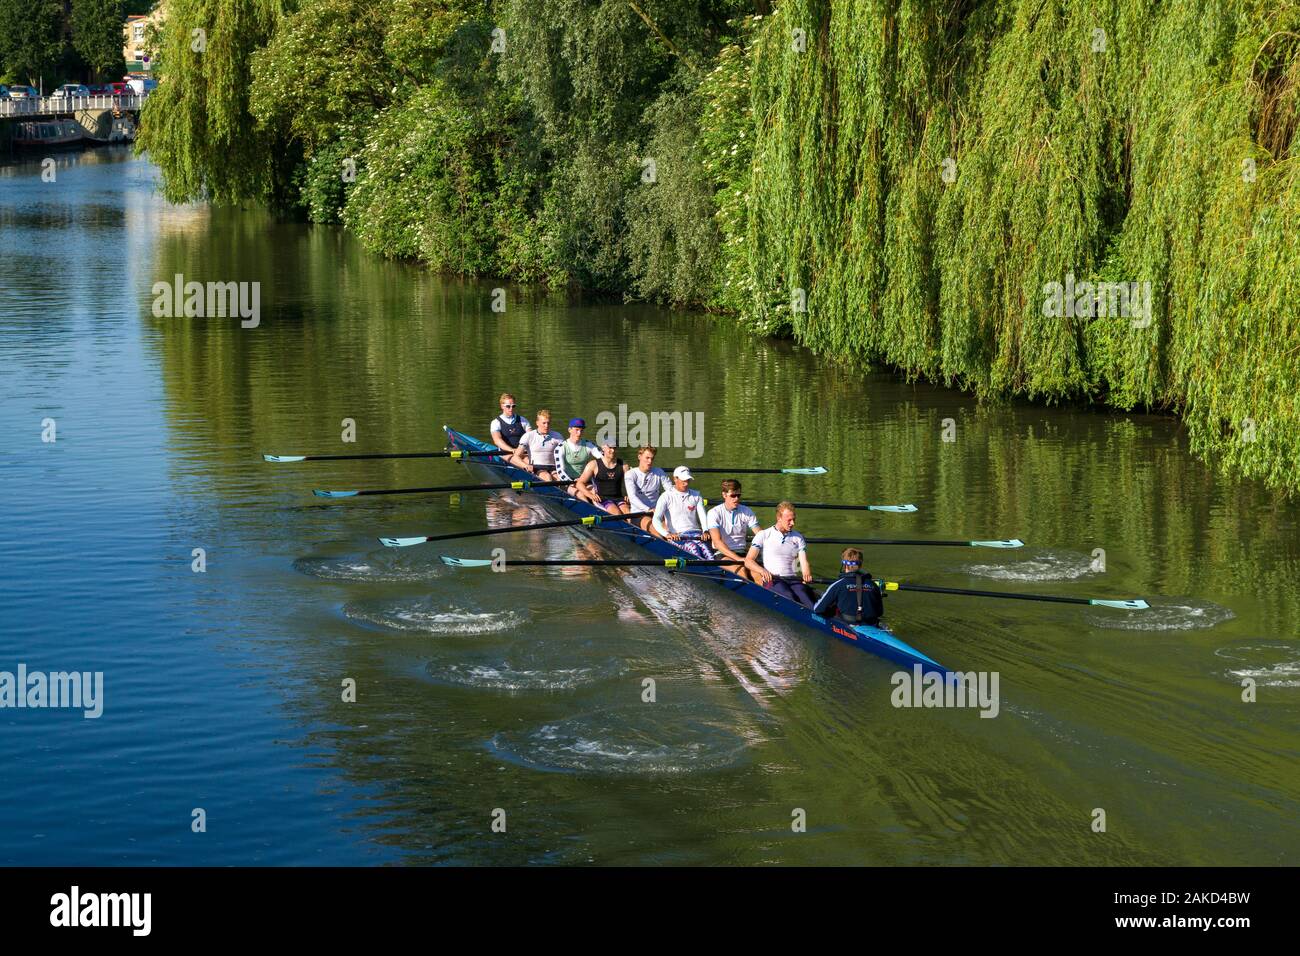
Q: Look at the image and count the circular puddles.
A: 7